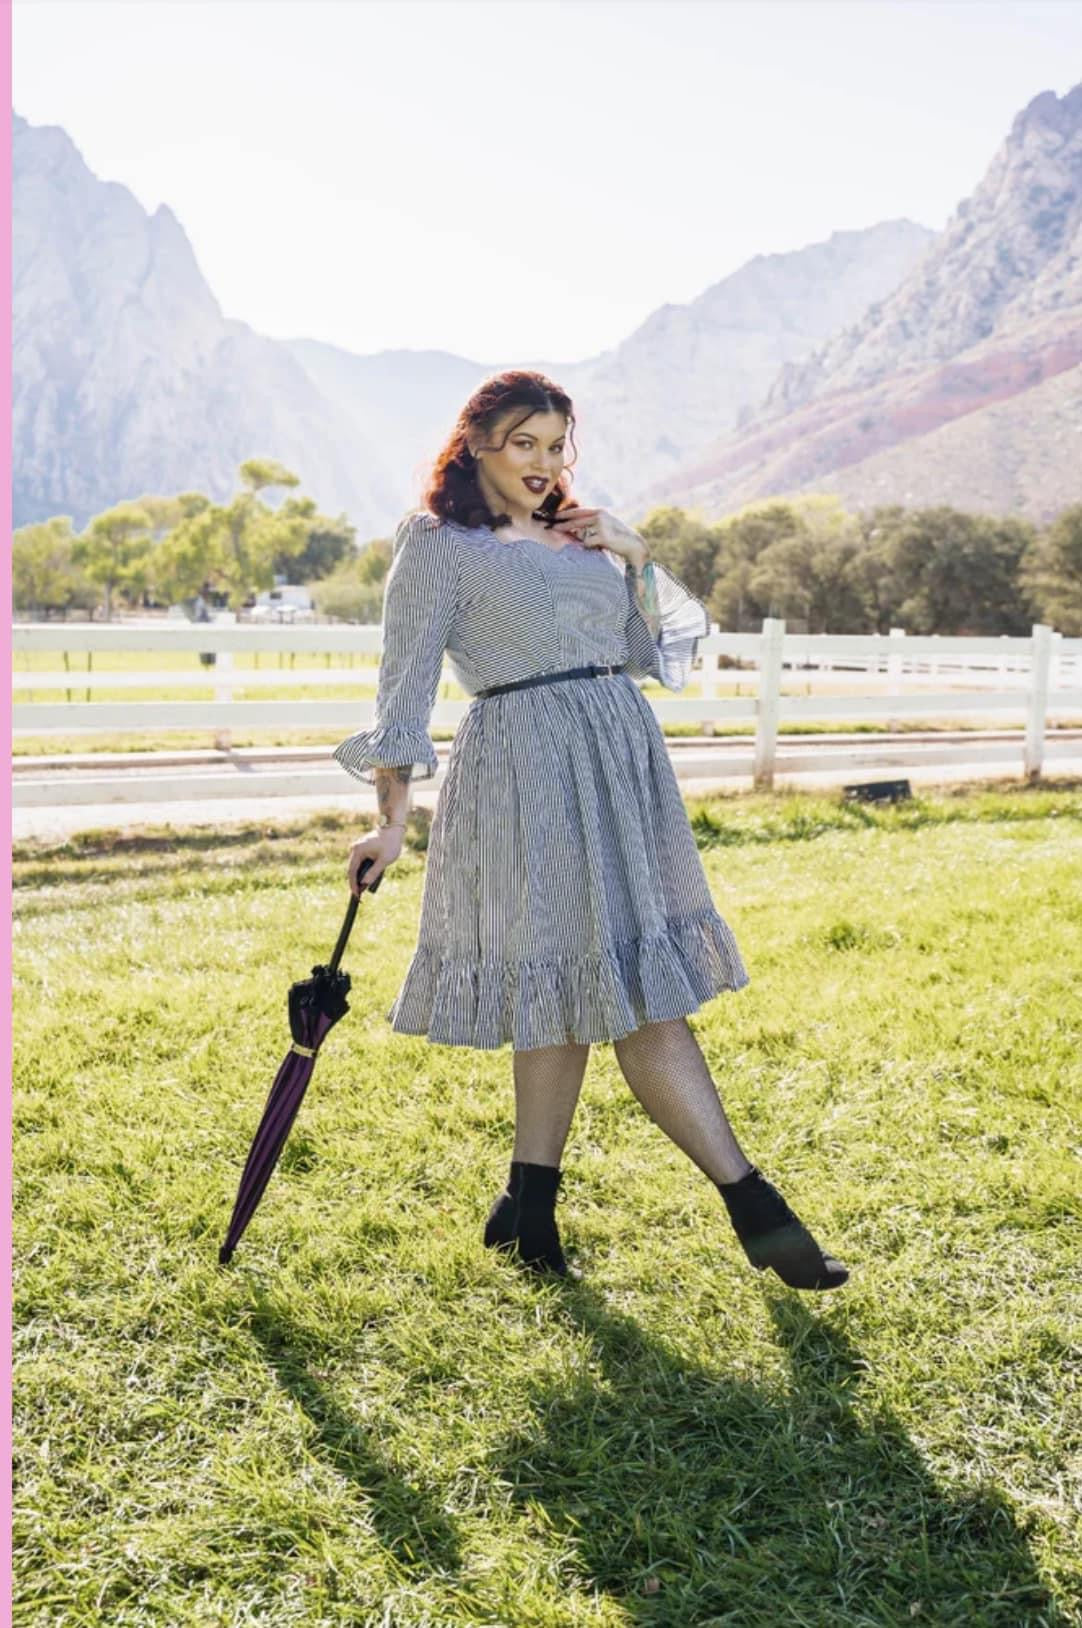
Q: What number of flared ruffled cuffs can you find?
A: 2